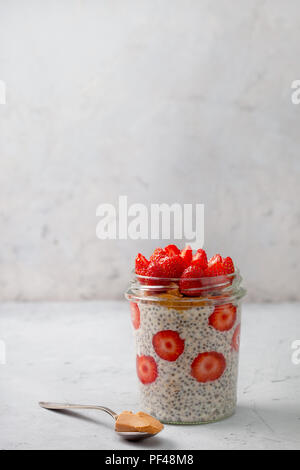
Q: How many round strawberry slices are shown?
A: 6